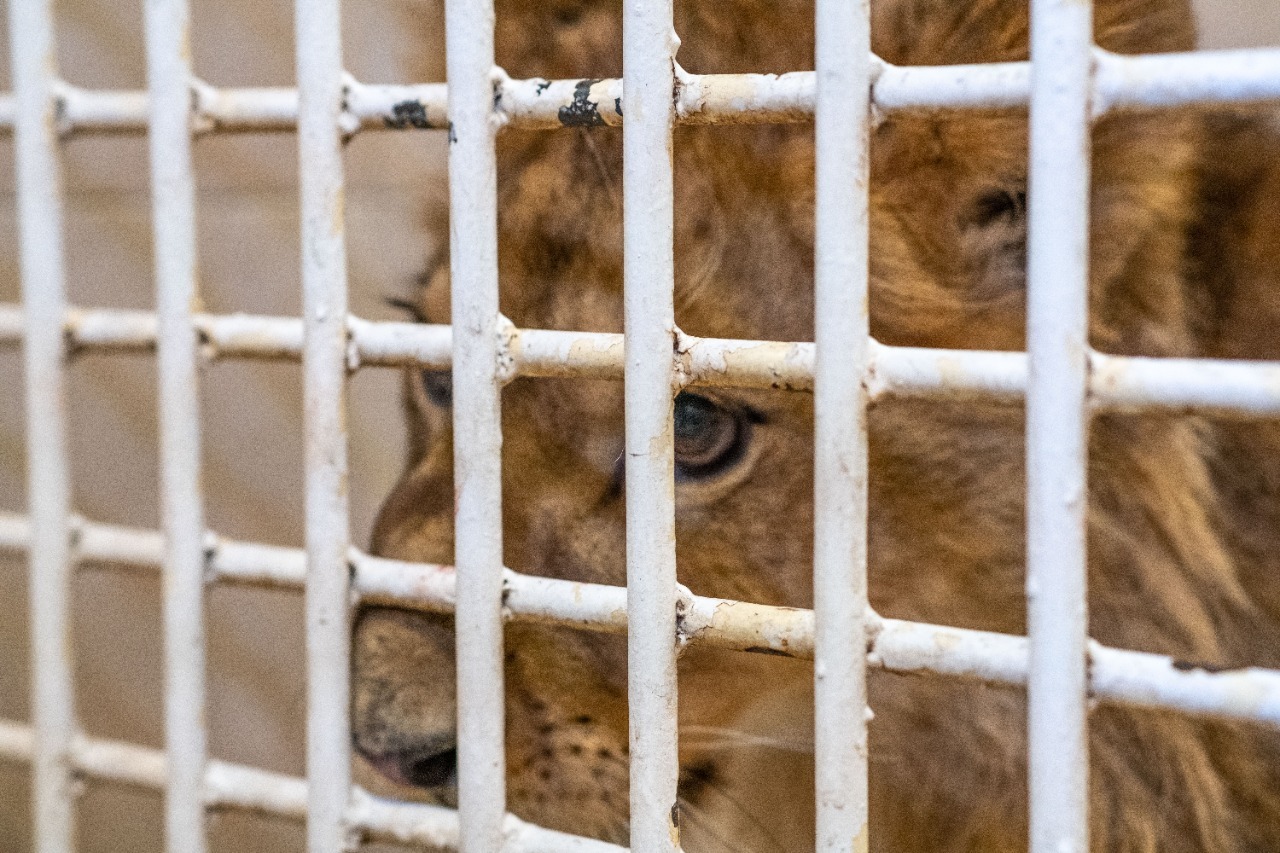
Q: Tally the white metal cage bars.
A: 11